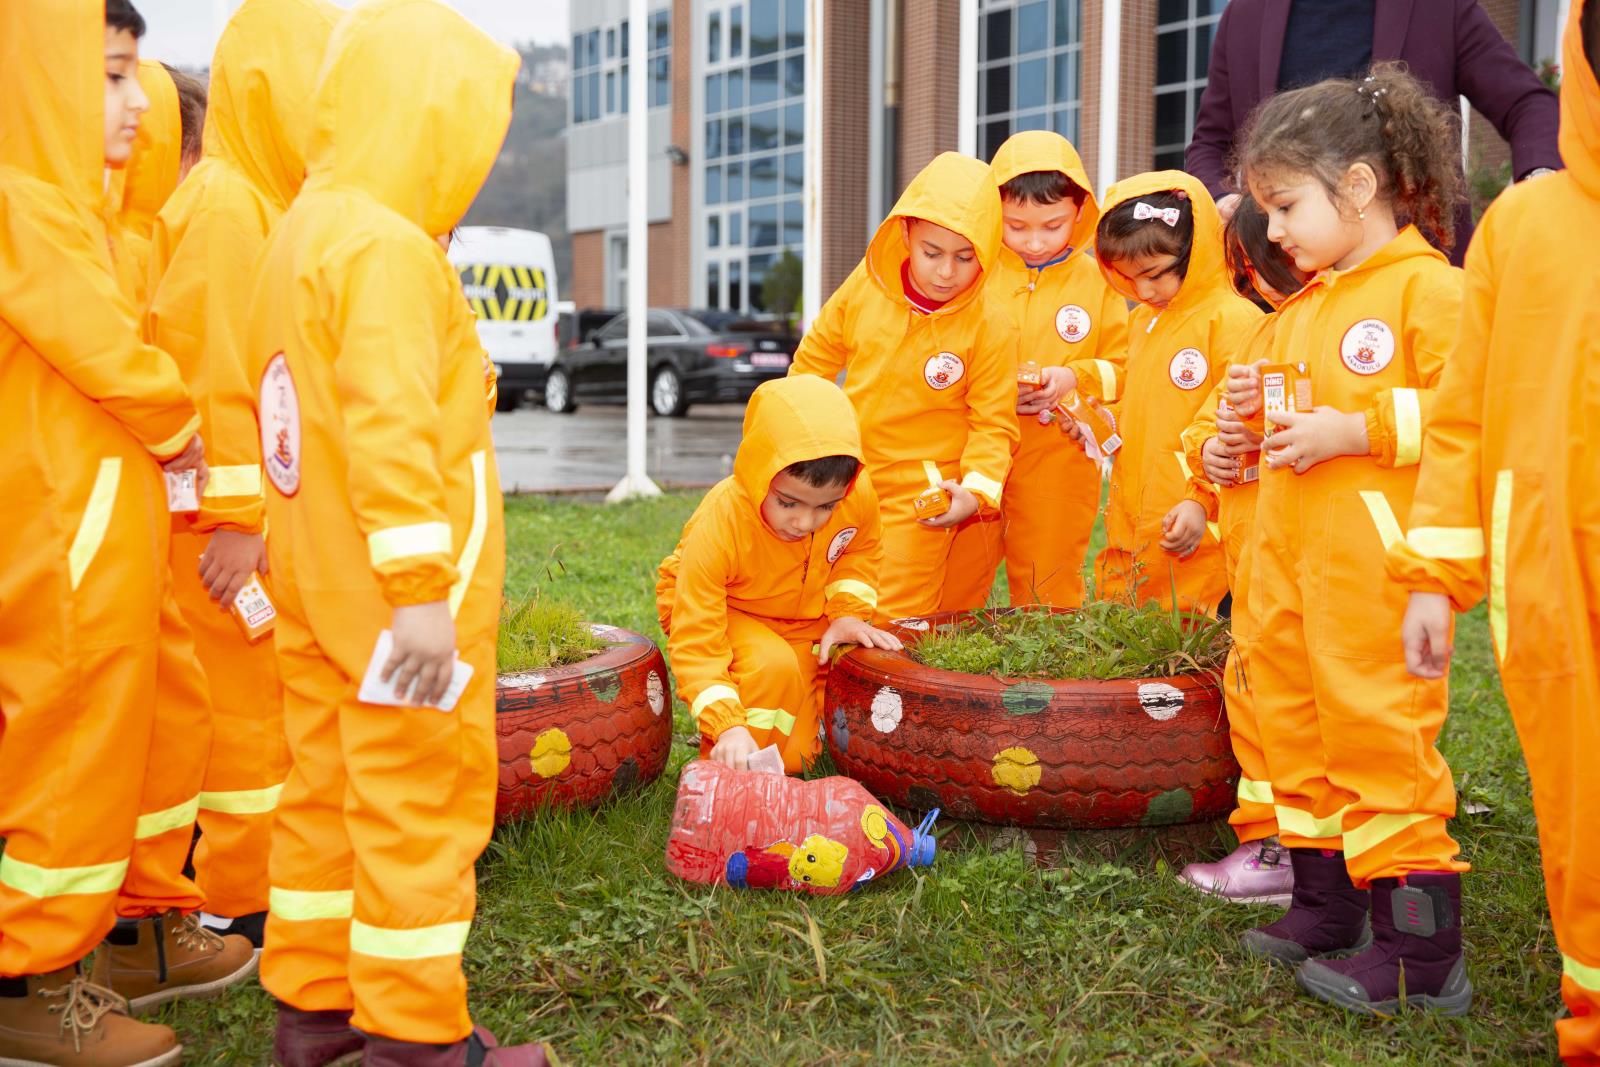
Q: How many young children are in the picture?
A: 11